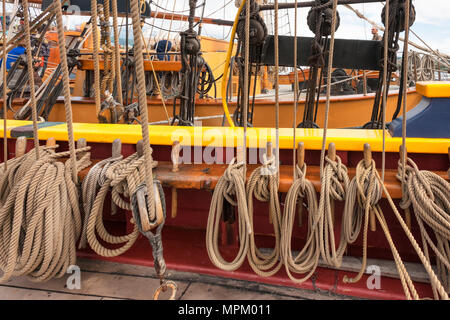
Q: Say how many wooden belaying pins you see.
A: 12